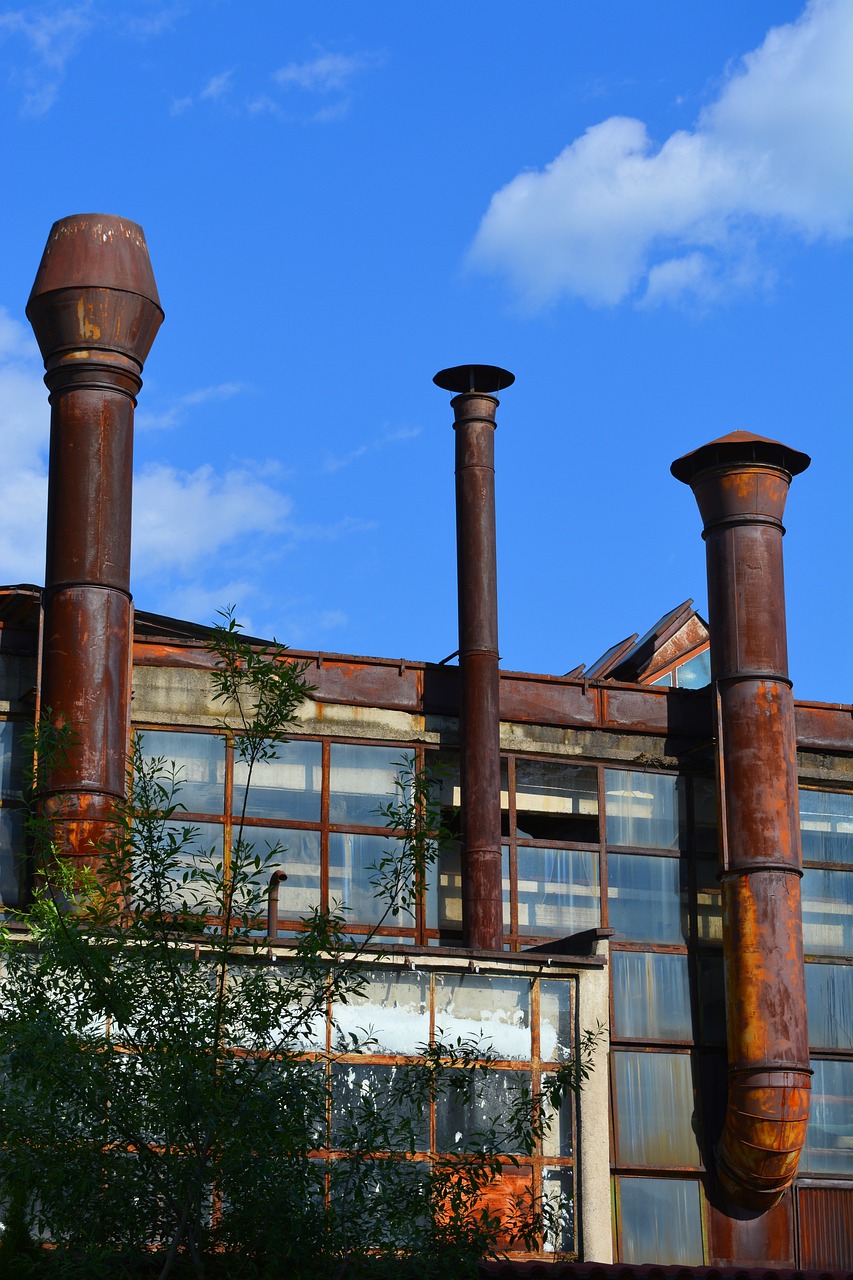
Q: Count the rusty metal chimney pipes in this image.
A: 3